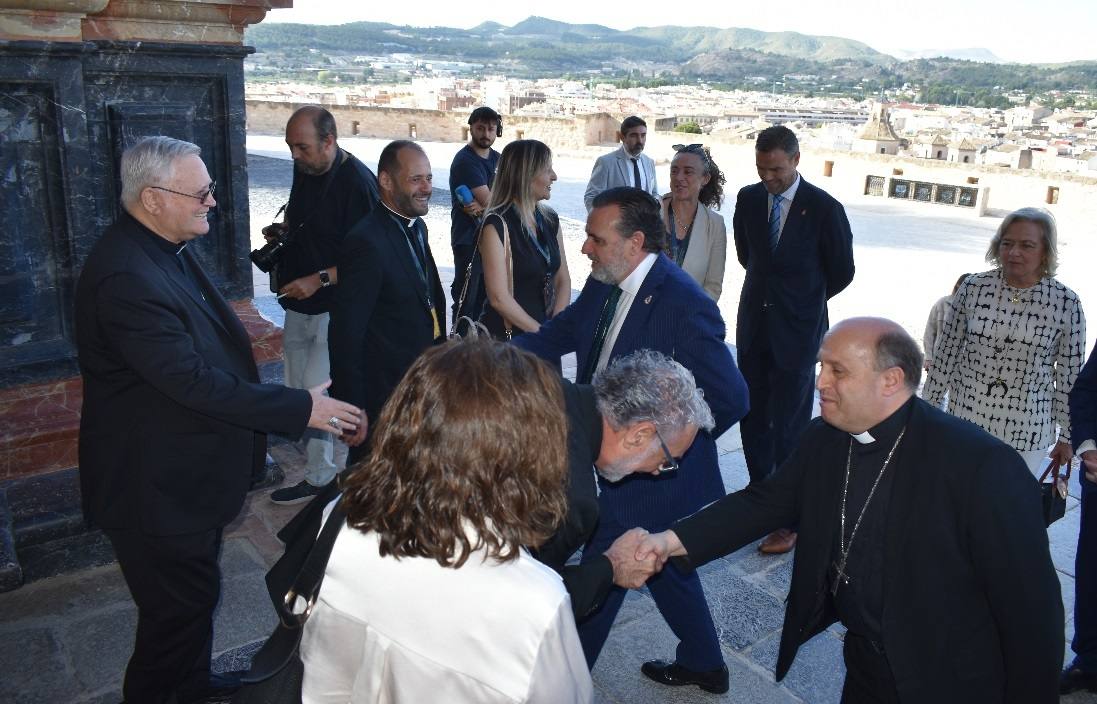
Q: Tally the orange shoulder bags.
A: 0